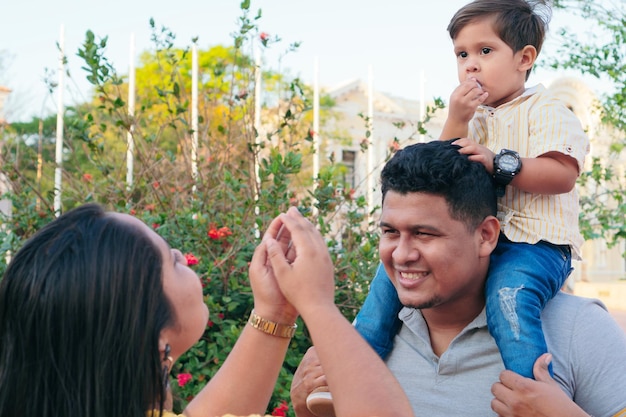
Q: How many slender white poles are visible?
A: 7